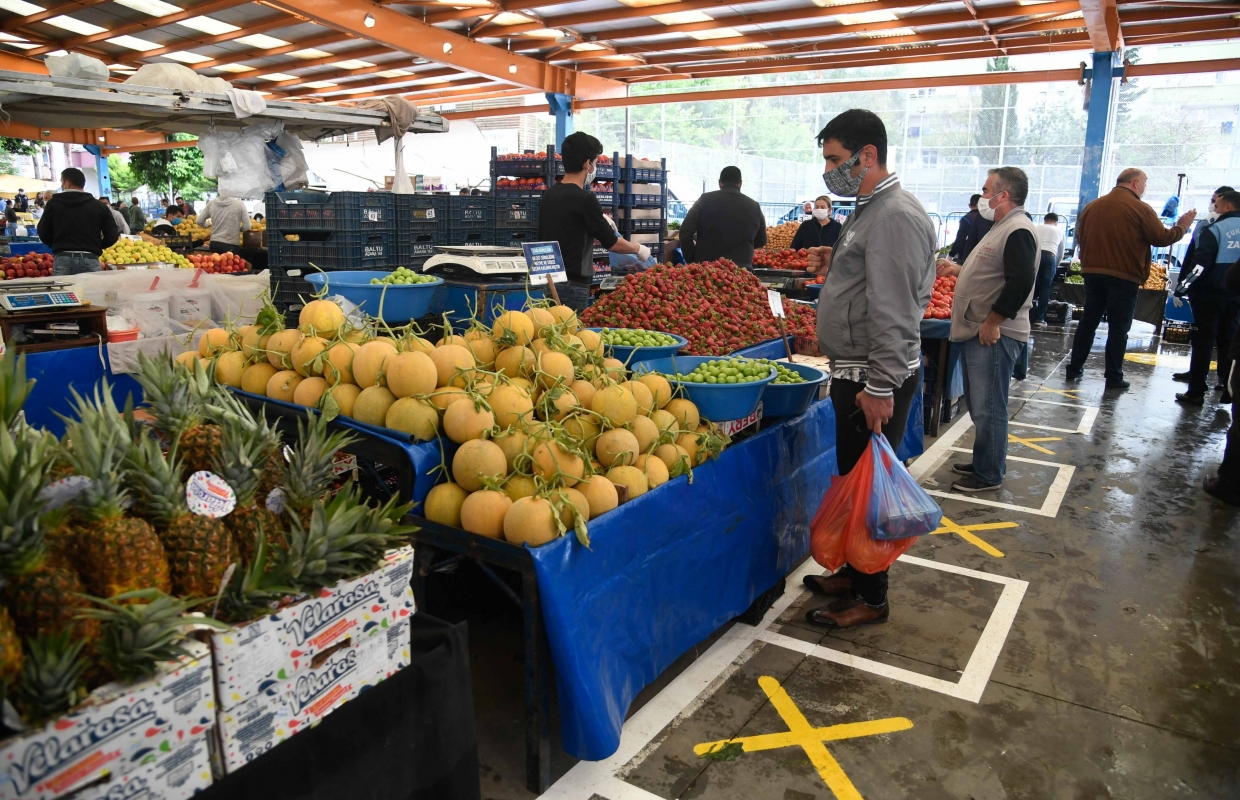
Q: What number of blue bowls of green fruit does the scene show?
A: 4